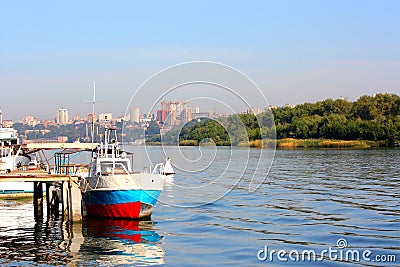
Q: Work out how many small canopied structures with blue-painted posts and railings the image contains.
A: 1